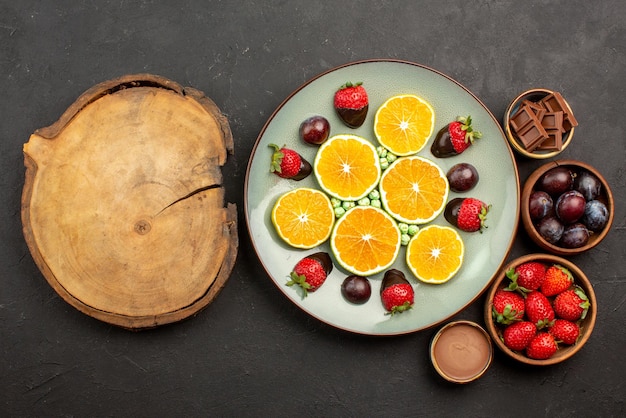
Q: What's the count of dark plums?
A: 10